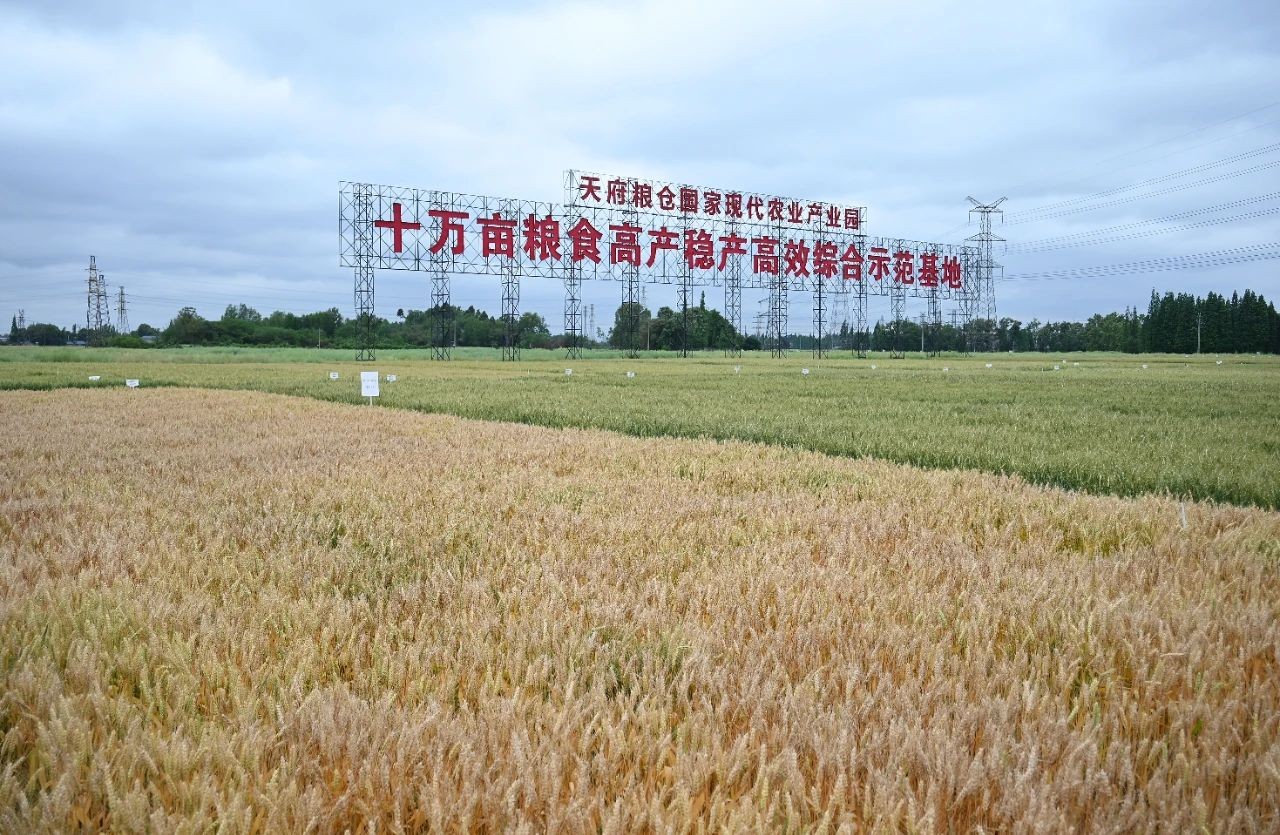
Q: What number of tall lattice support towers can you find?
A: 13